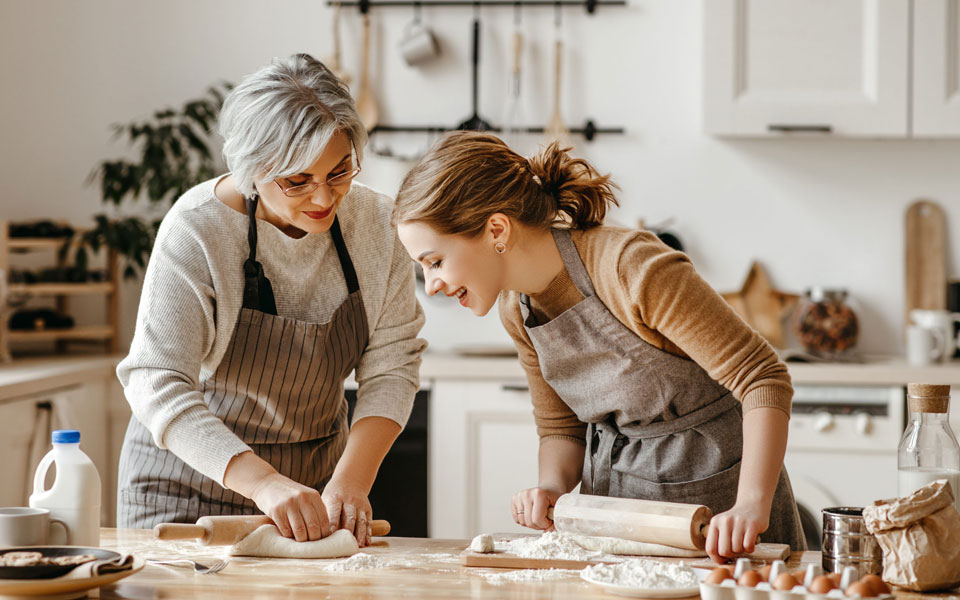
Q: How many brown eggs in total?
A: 10